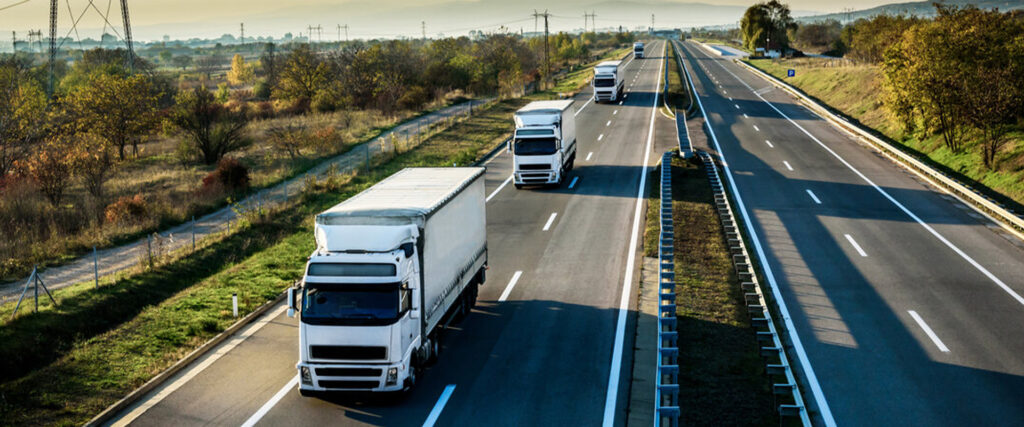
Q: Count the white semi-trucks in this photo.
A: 4